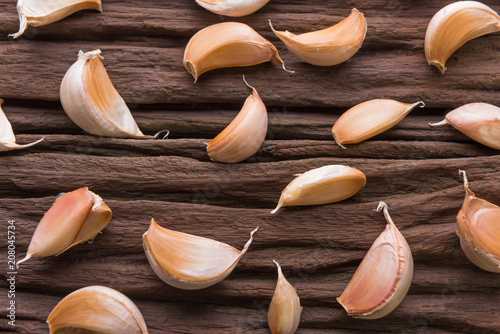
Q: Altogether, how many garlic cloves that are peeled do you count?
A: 0